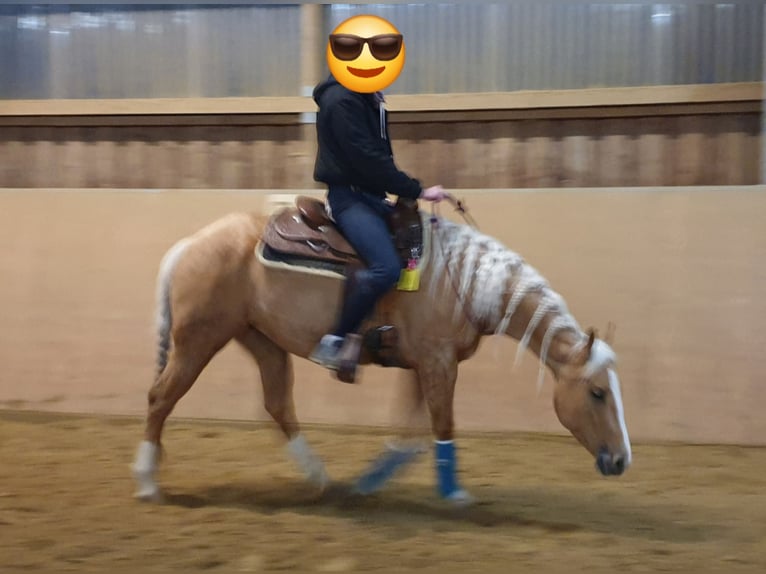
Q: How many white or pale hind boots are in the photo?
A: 2